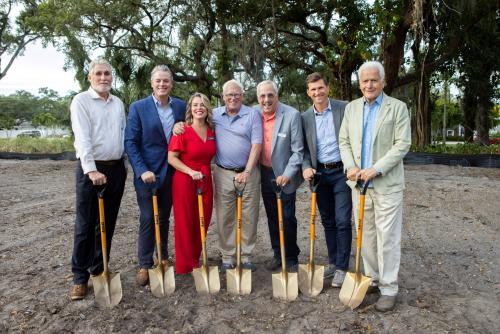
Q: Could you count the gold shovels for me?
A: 7